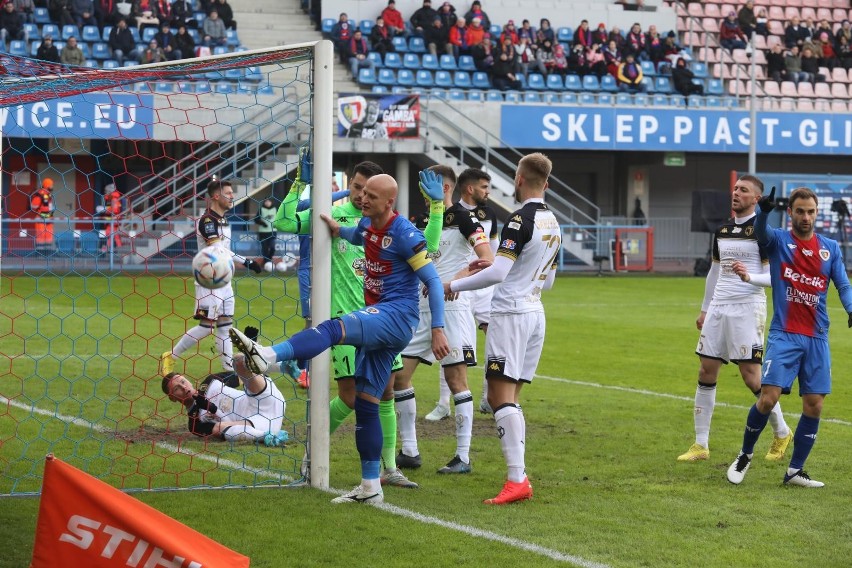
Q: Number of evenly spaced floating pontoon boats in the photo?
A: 0